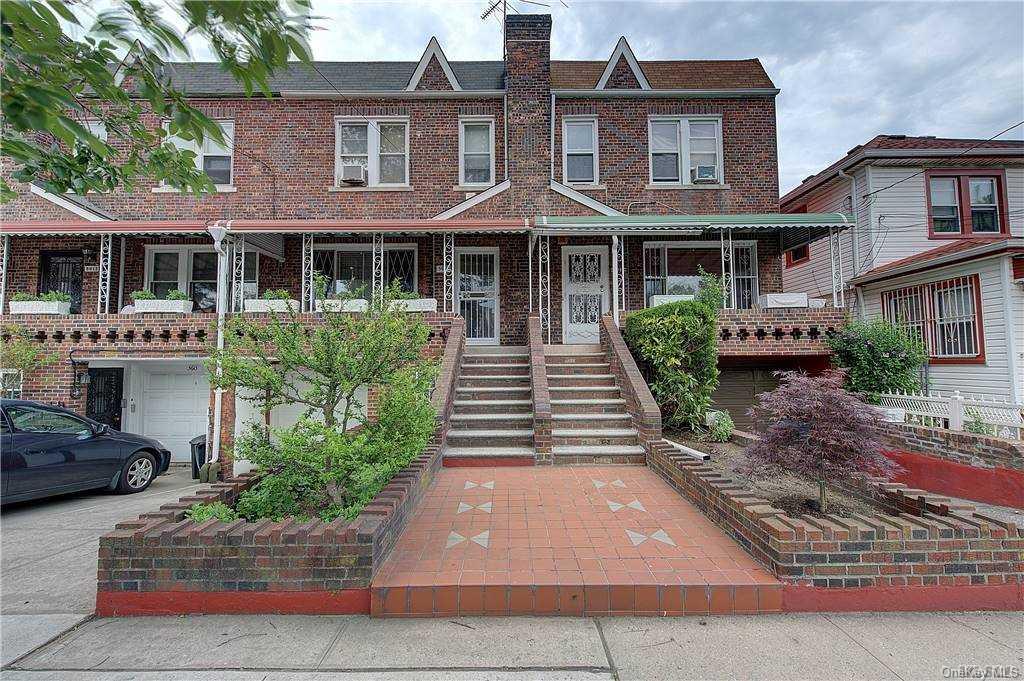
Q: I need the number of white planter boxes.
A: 7